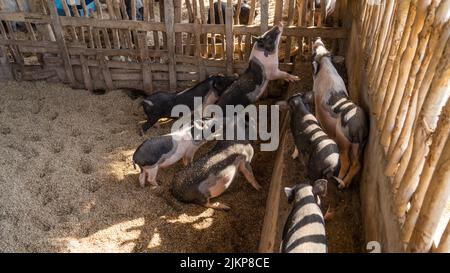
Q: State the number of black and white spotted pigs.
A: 7